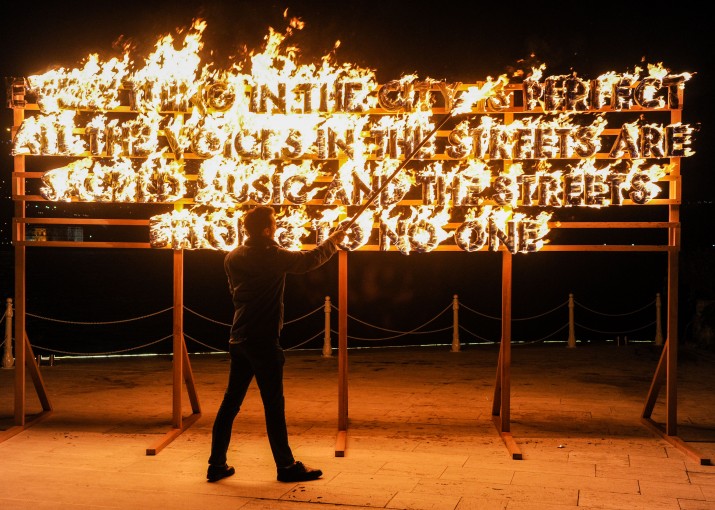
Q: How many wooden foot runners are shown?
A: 5